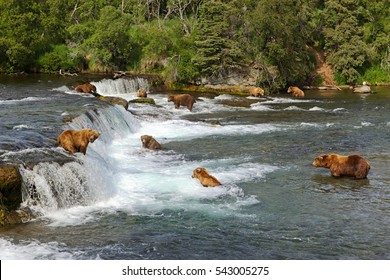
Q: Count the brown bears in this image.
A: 9